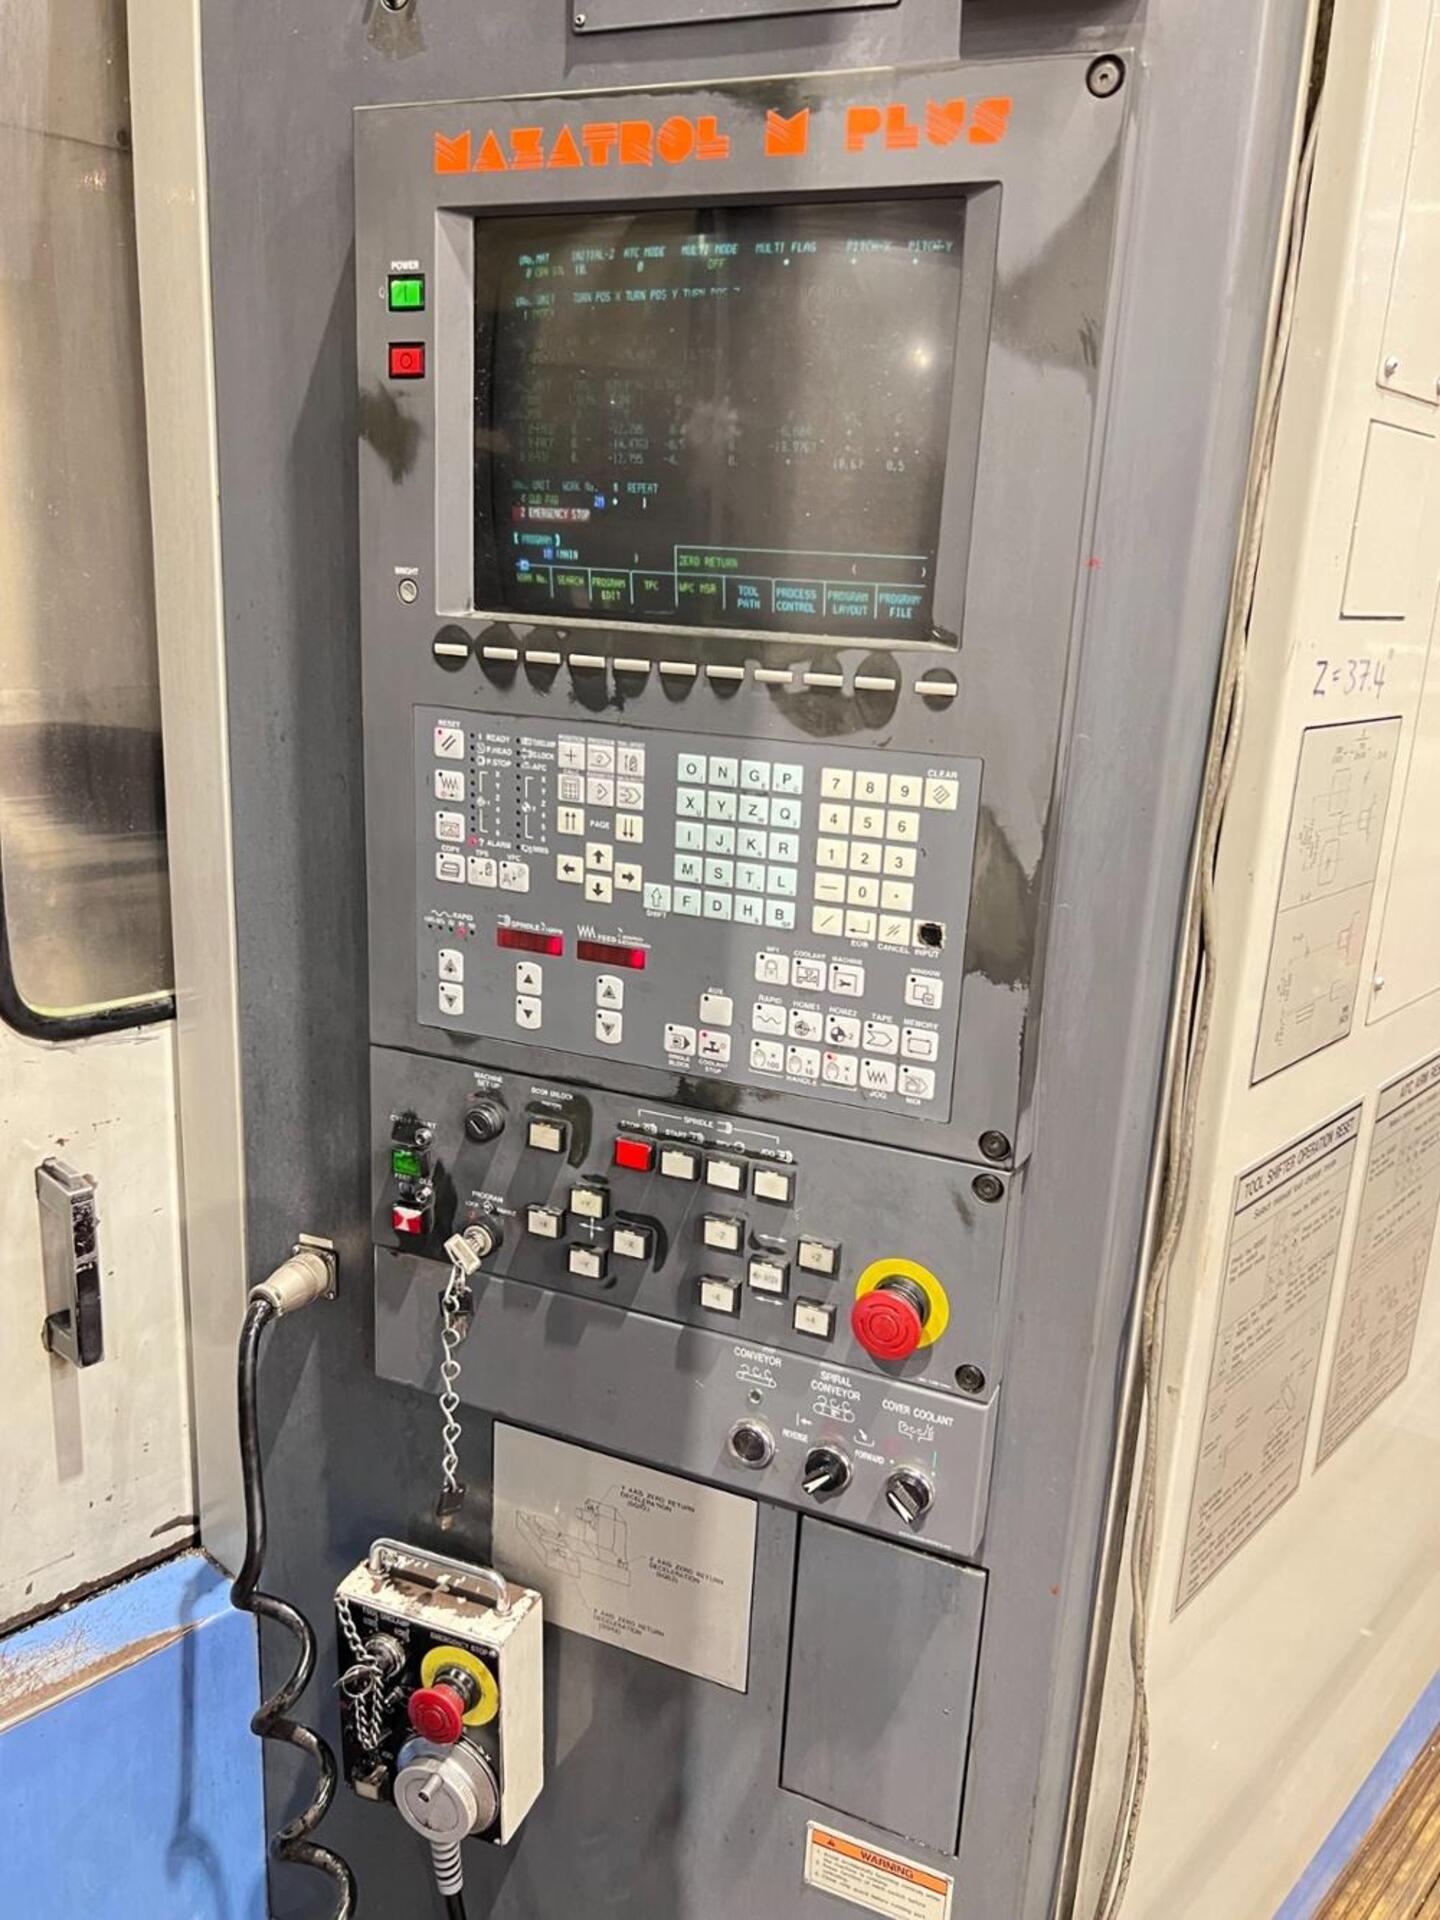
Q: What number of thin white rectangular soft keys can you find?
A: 11